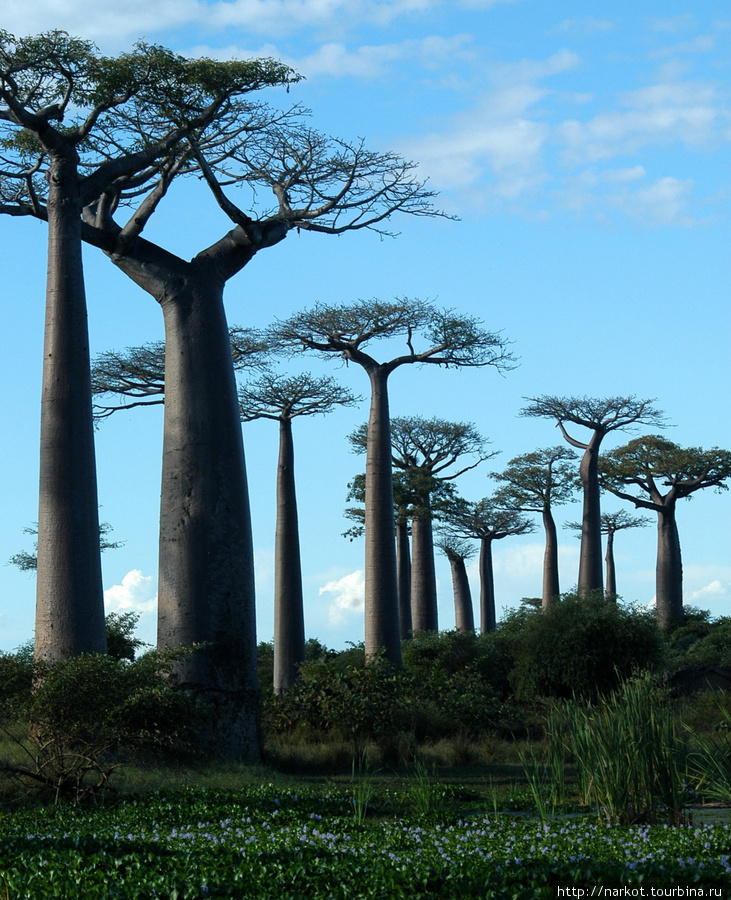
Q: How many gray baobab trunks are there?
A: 12